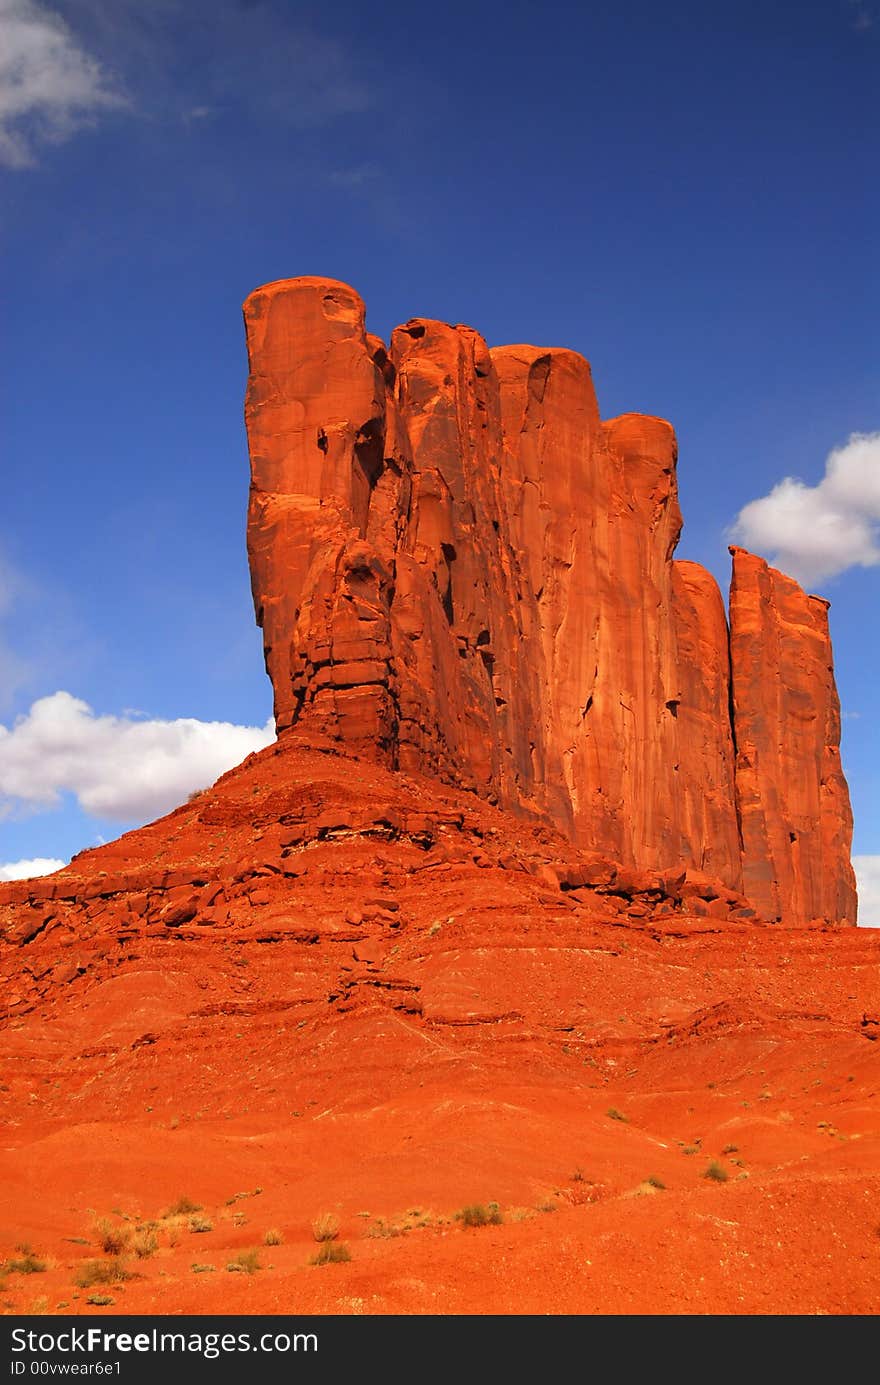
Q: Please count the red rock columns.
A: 6